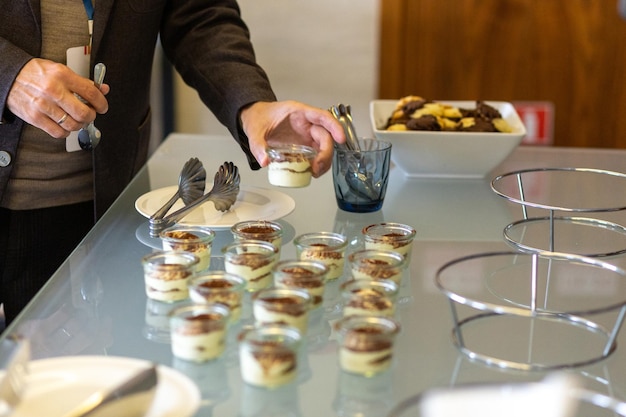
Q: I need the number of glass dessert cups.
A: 15